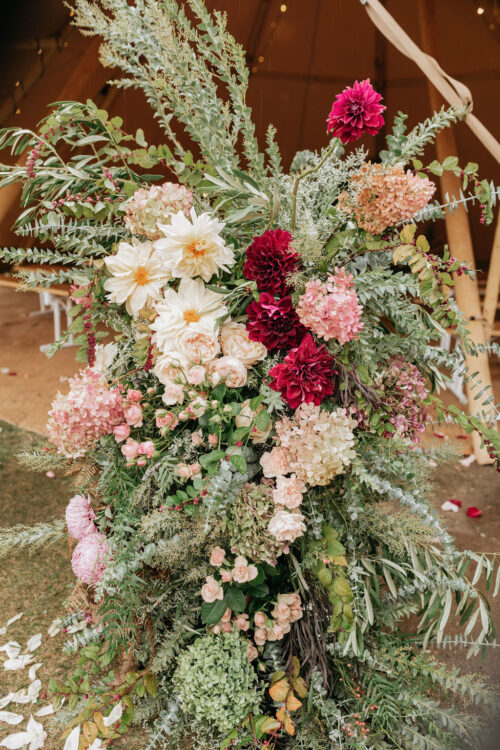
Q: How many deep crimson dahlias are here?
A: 4